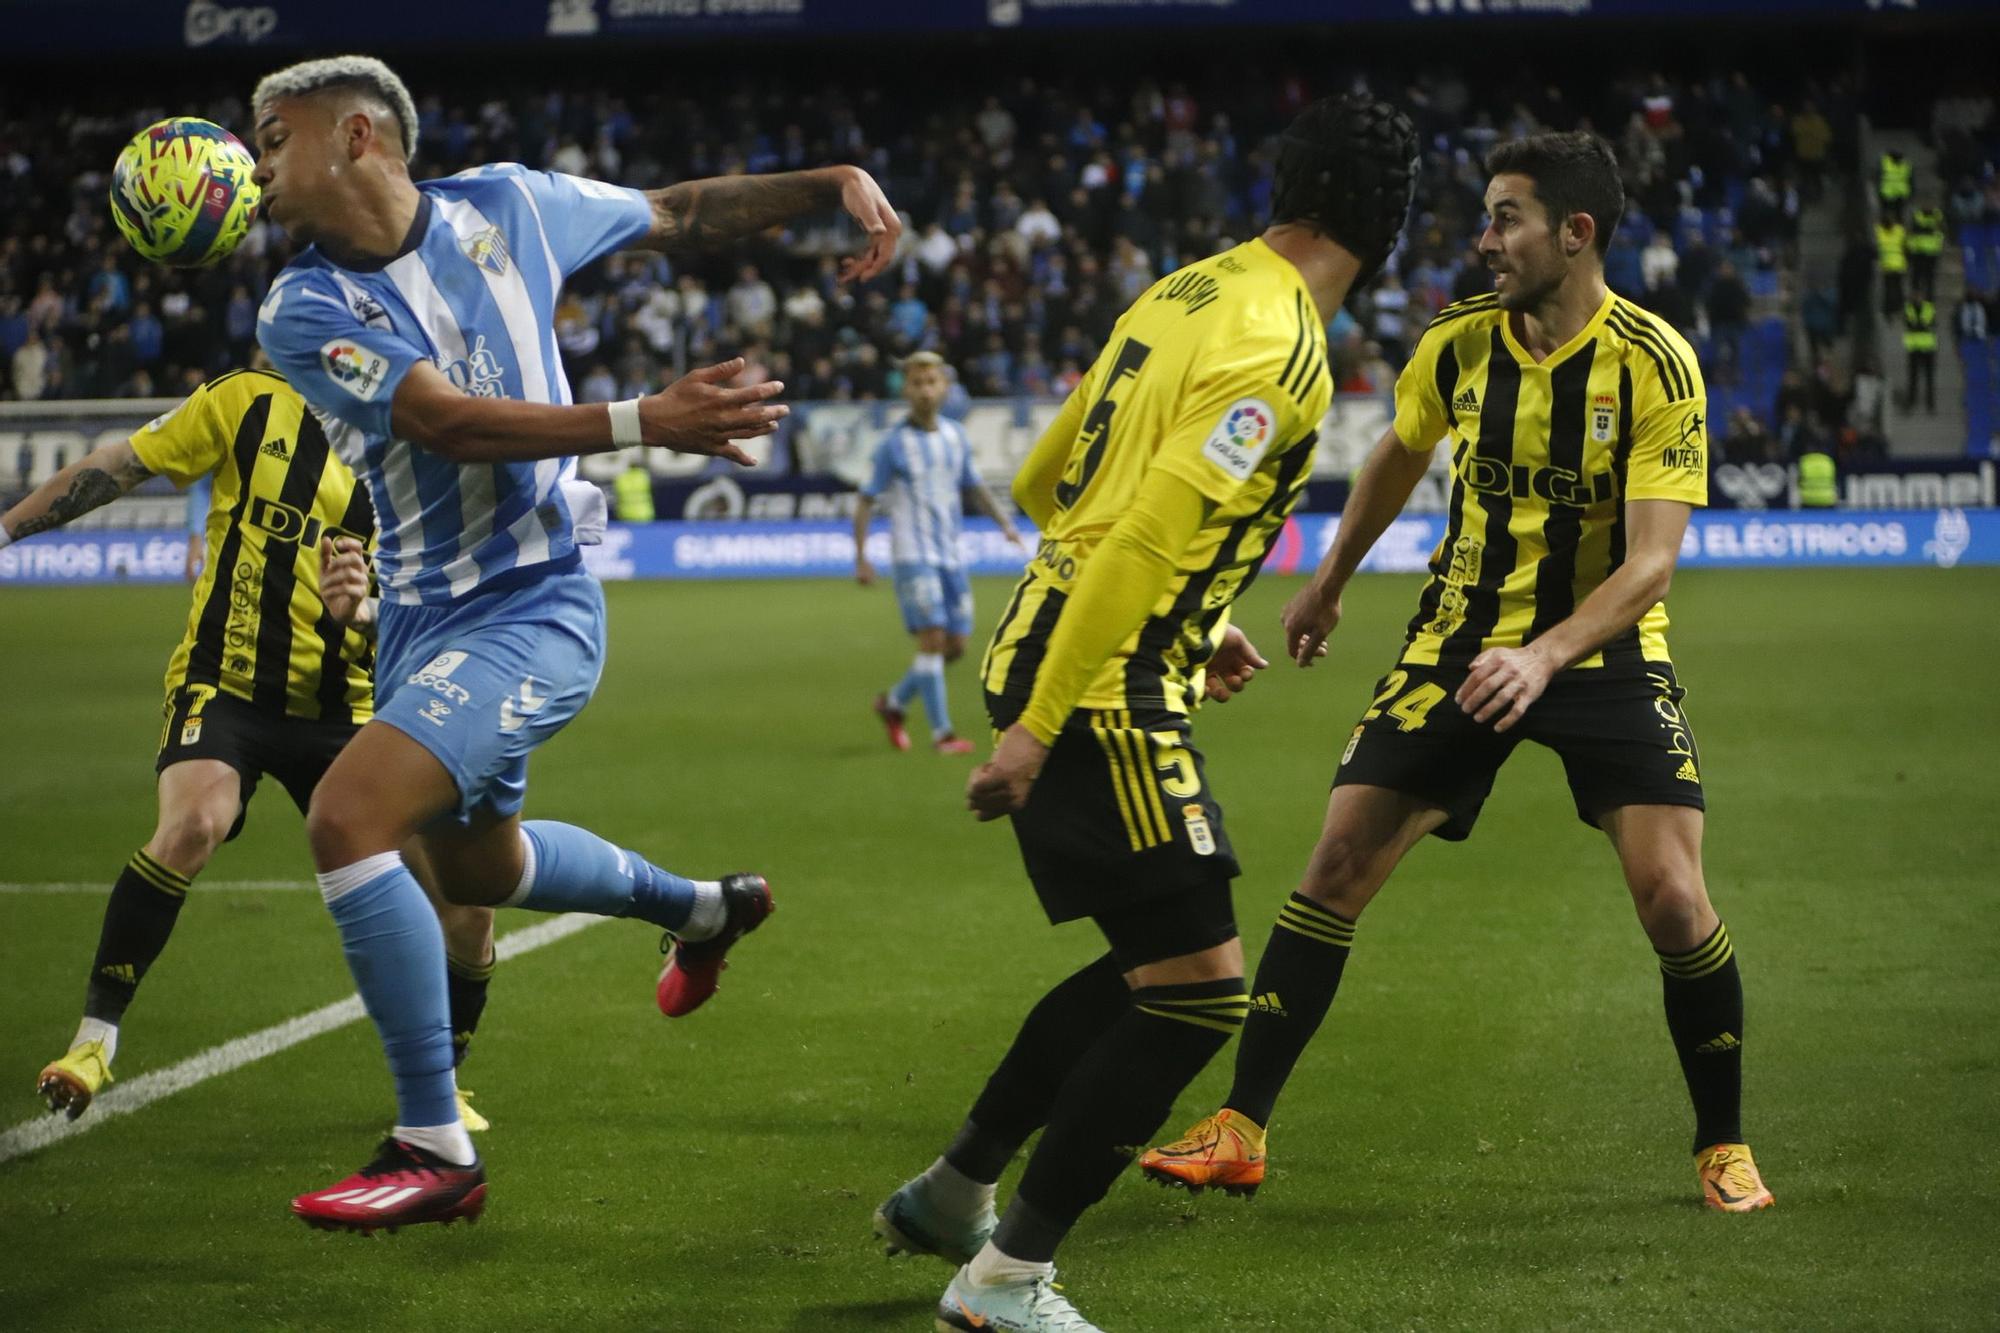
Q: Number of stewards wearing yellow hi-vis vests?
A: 6